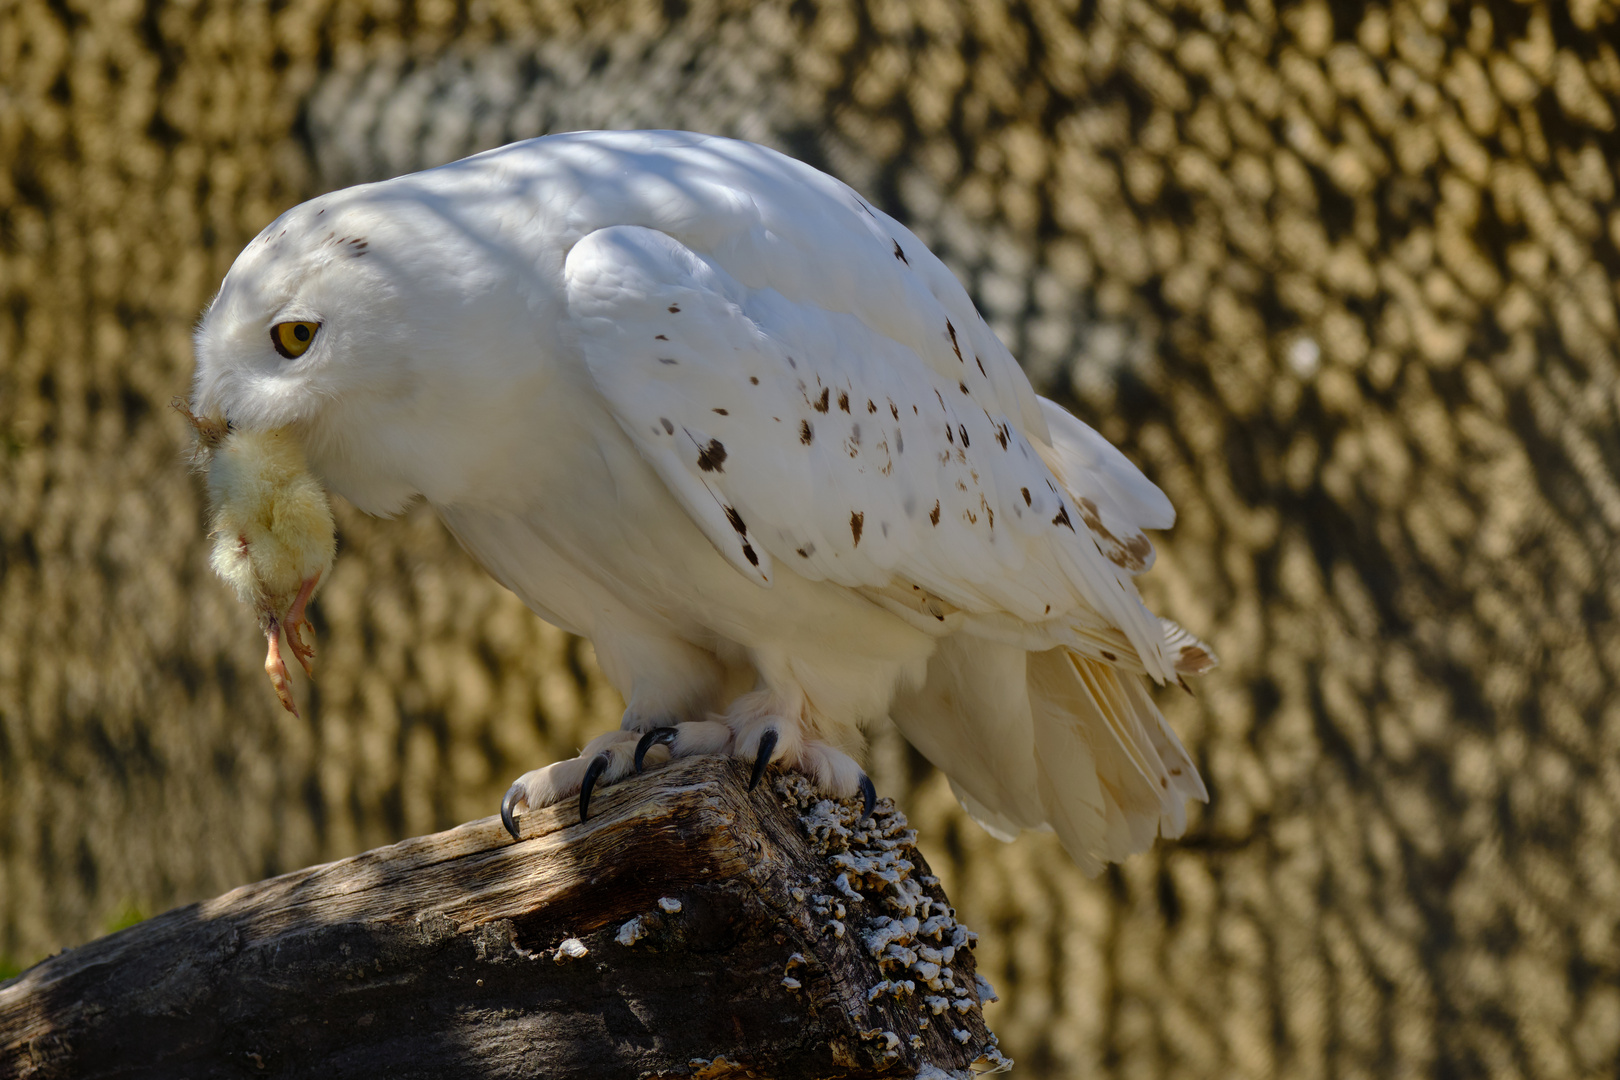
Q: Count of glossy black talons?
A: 5